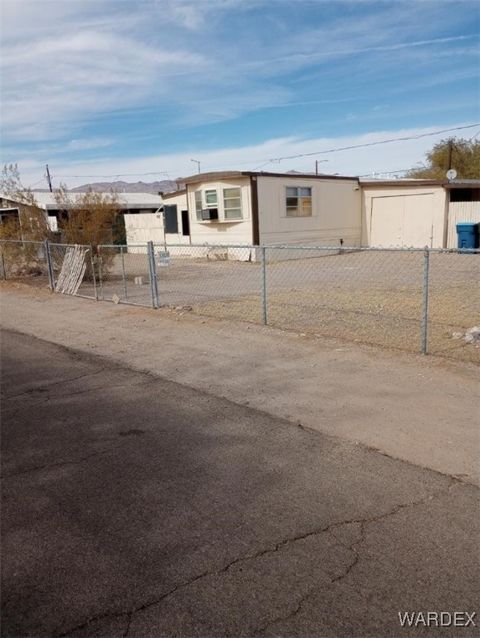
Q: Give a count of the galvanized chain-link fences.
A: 1